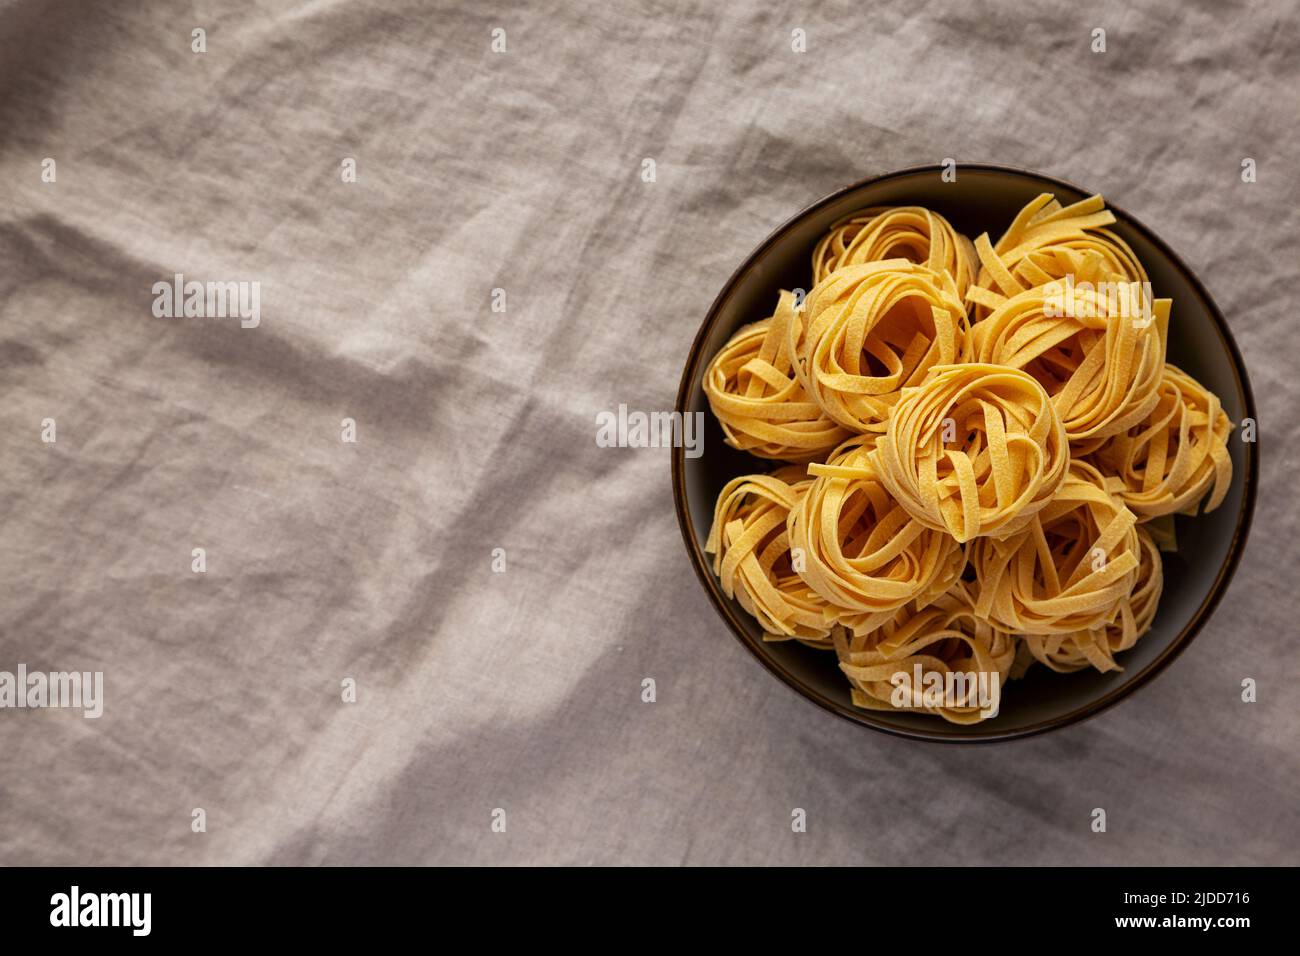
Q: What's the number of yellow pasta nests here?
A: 12